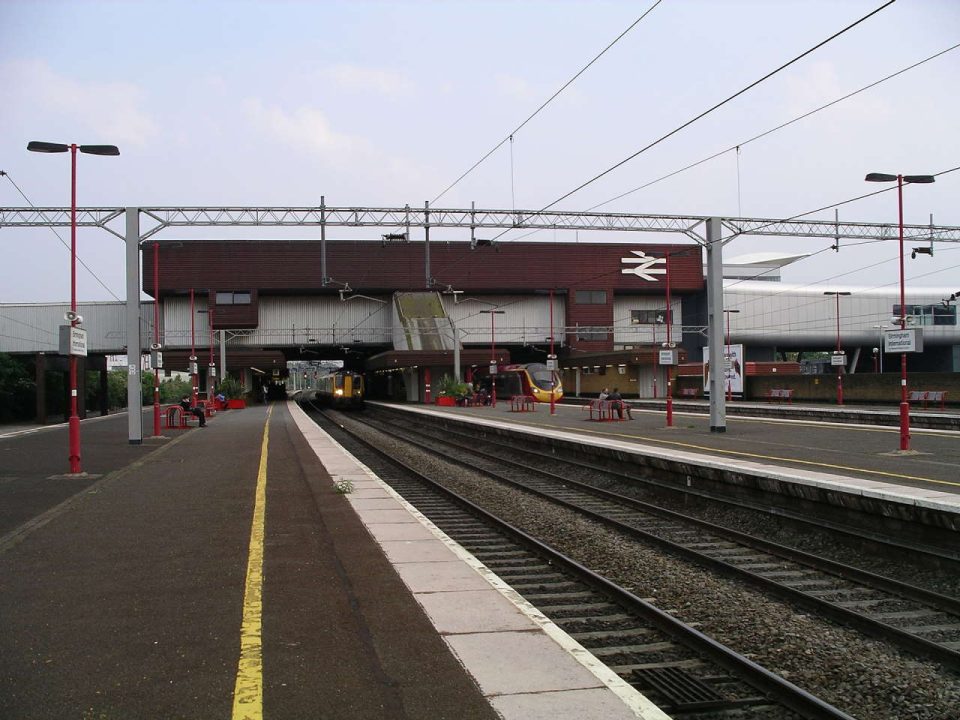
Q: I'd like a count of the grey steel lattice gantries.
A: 2